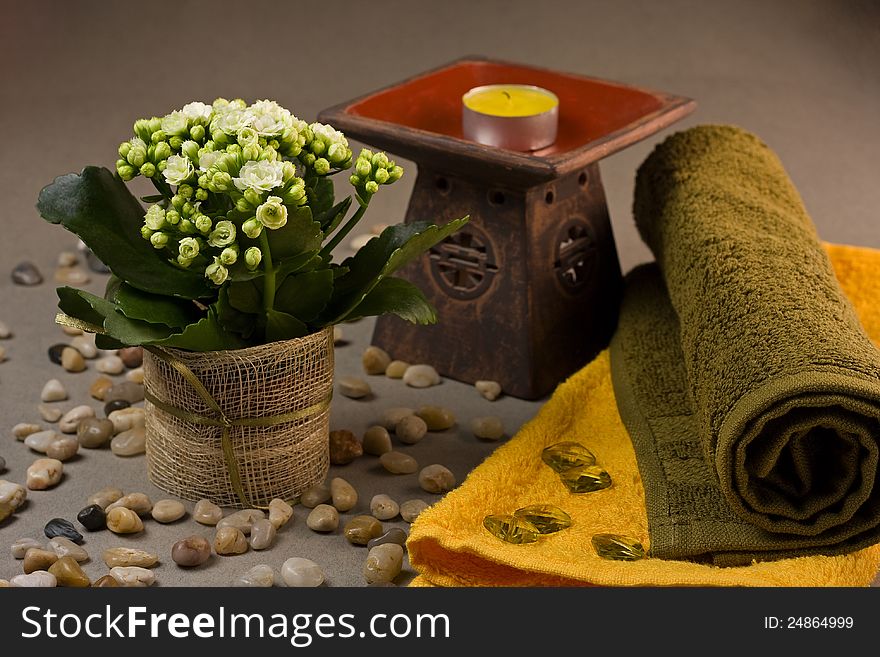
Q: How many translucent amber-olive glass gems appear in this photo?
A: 5